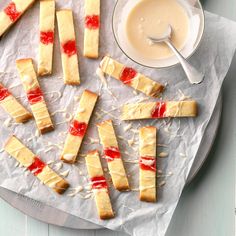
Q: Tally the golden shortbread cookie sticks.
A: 13